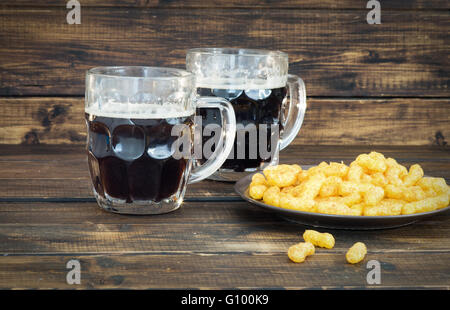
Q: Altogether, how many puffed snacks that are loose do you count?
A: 3